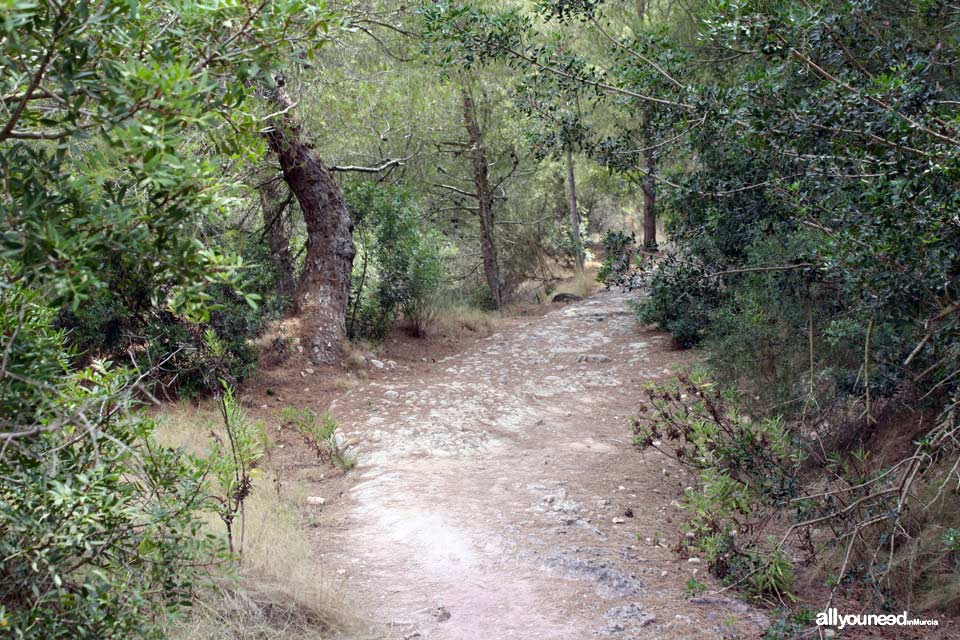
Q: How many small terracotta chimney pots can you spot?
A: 0